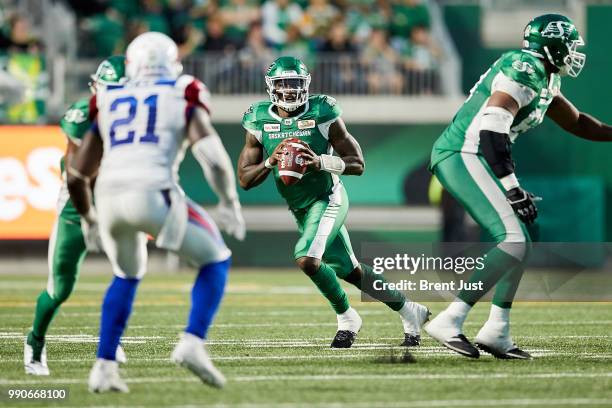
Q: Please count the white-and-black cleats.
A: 4